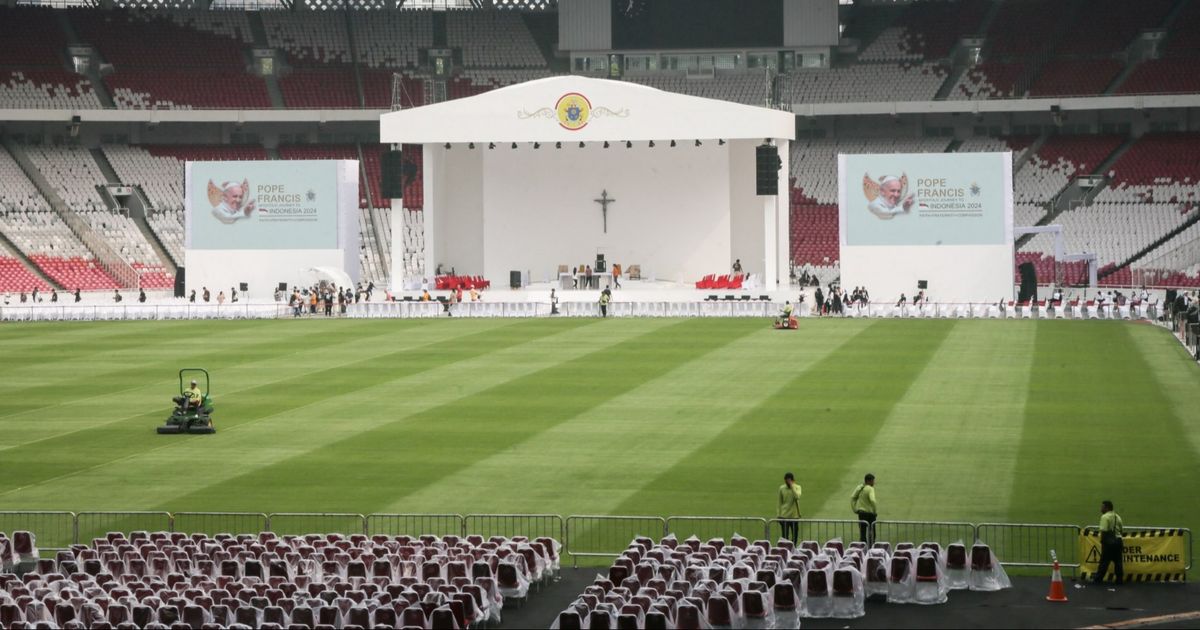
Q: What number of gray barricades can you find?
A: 12